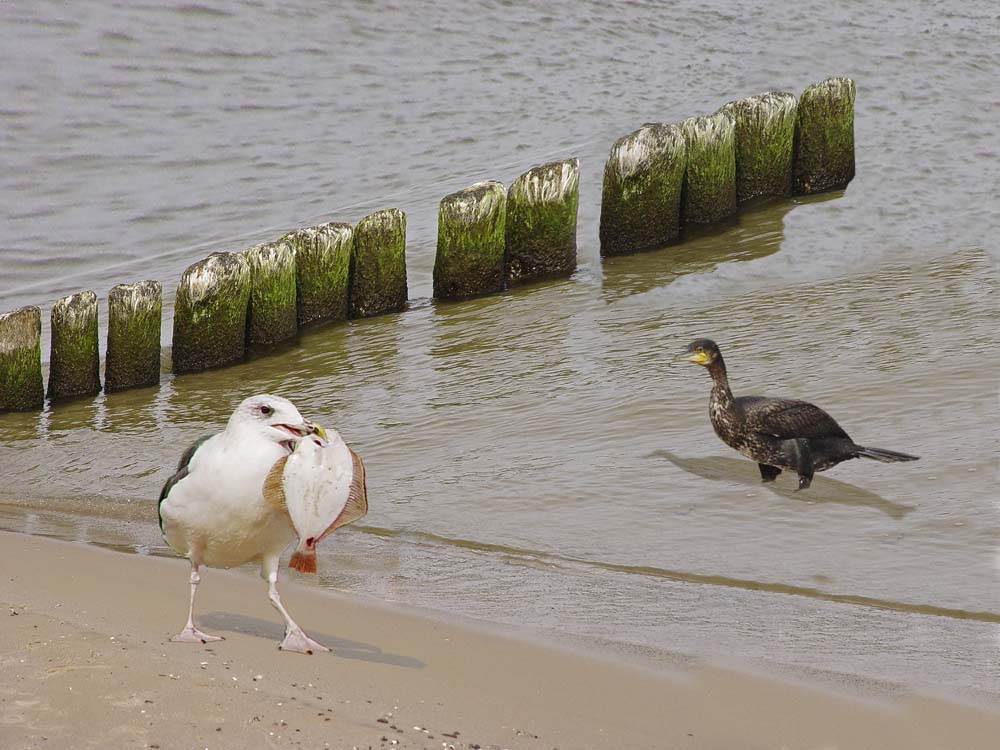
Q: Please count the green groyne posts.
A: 13